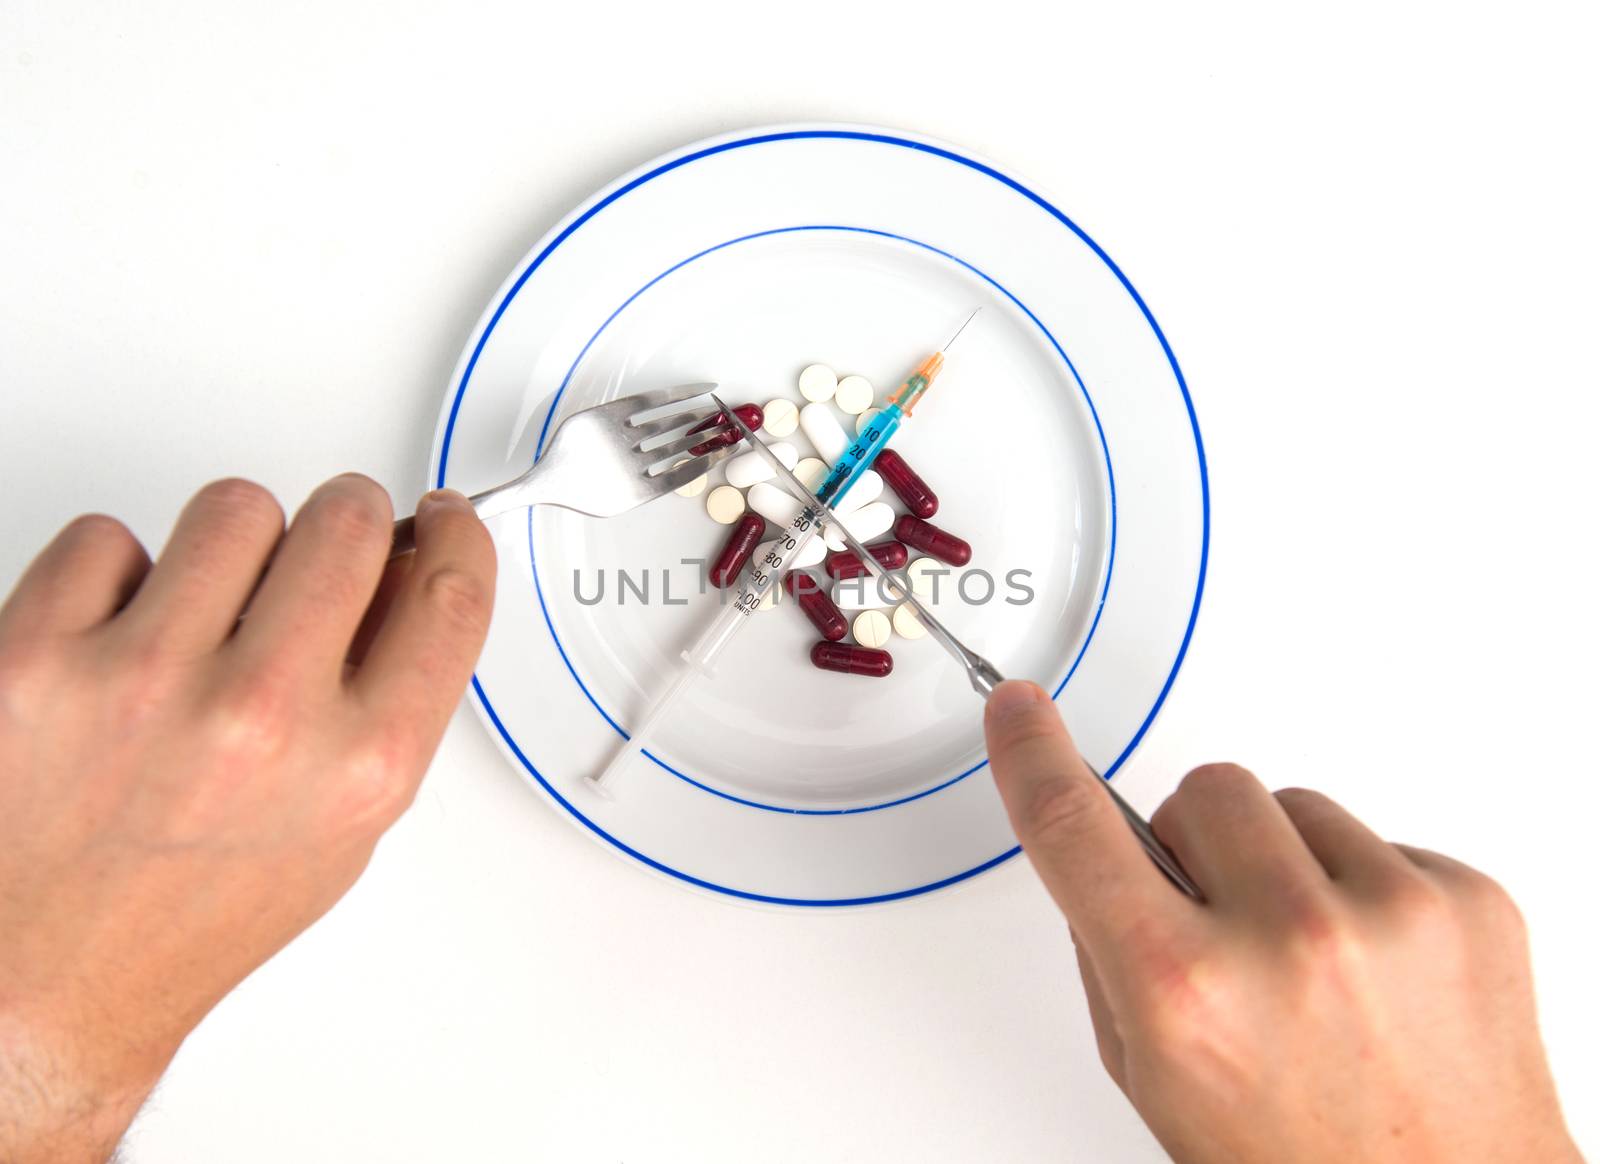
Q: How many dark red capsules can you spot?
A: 7